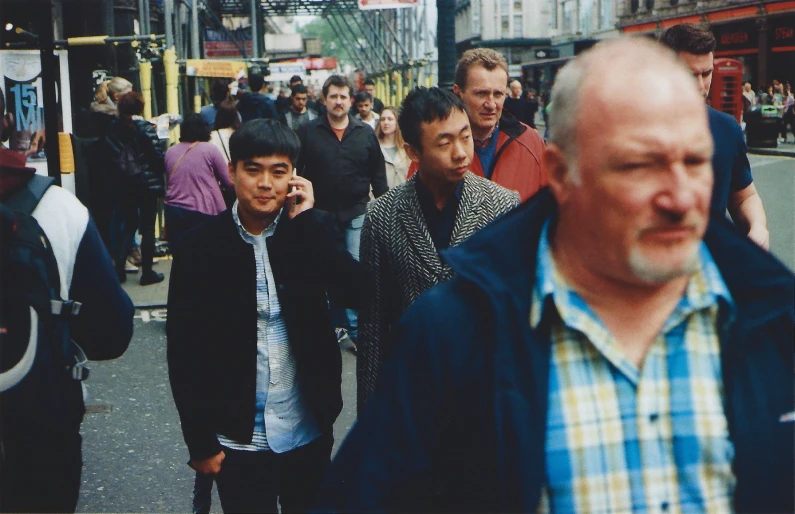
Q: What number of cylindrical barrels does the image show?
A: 1